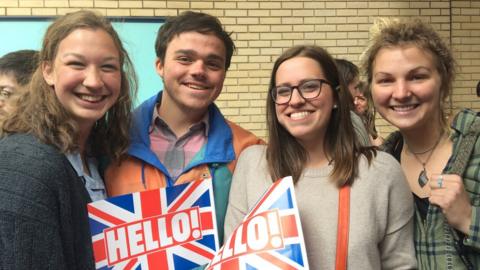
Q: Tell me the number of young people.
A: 4